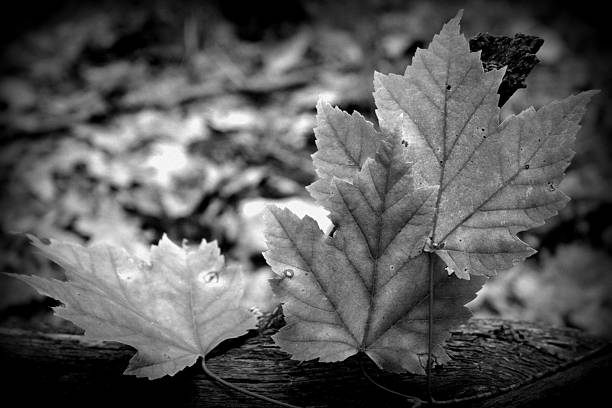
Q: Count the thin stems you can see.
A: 3